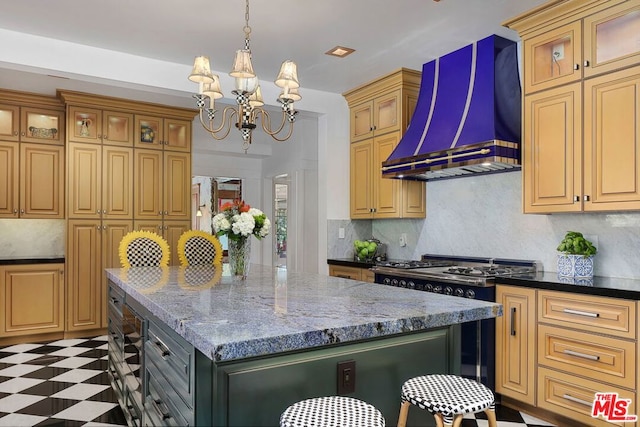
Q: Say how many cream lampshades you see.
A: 6